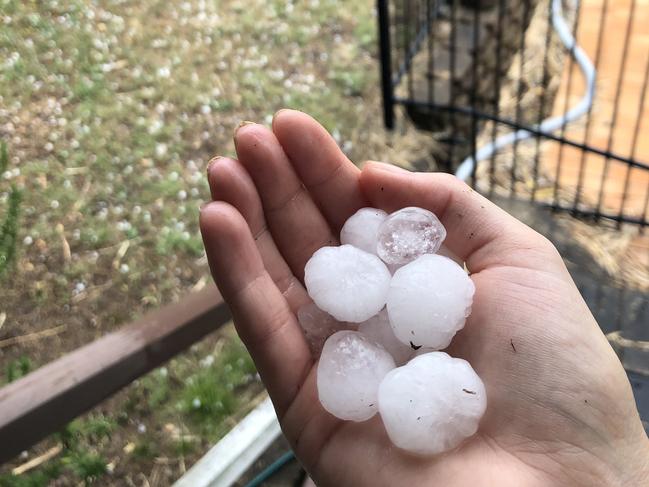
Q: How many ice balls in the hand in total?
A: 8